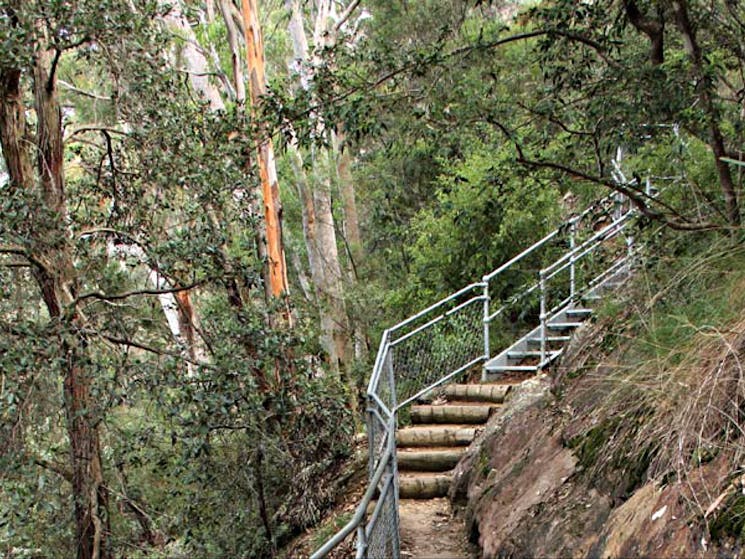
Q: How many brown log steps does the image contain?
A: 5